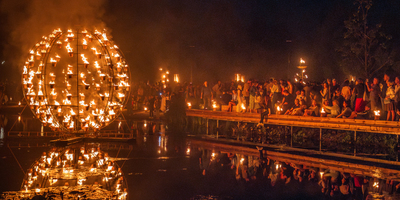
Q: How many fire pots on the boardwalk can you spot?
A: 6